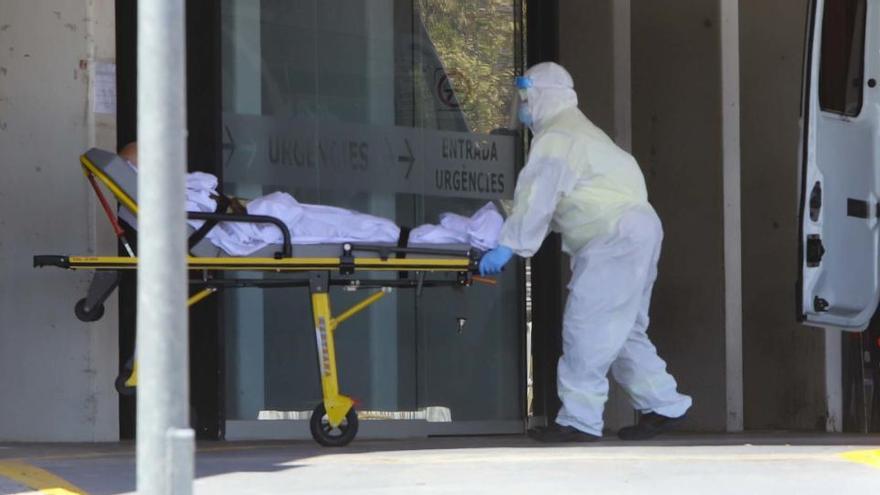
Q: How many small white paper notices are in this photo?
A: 1